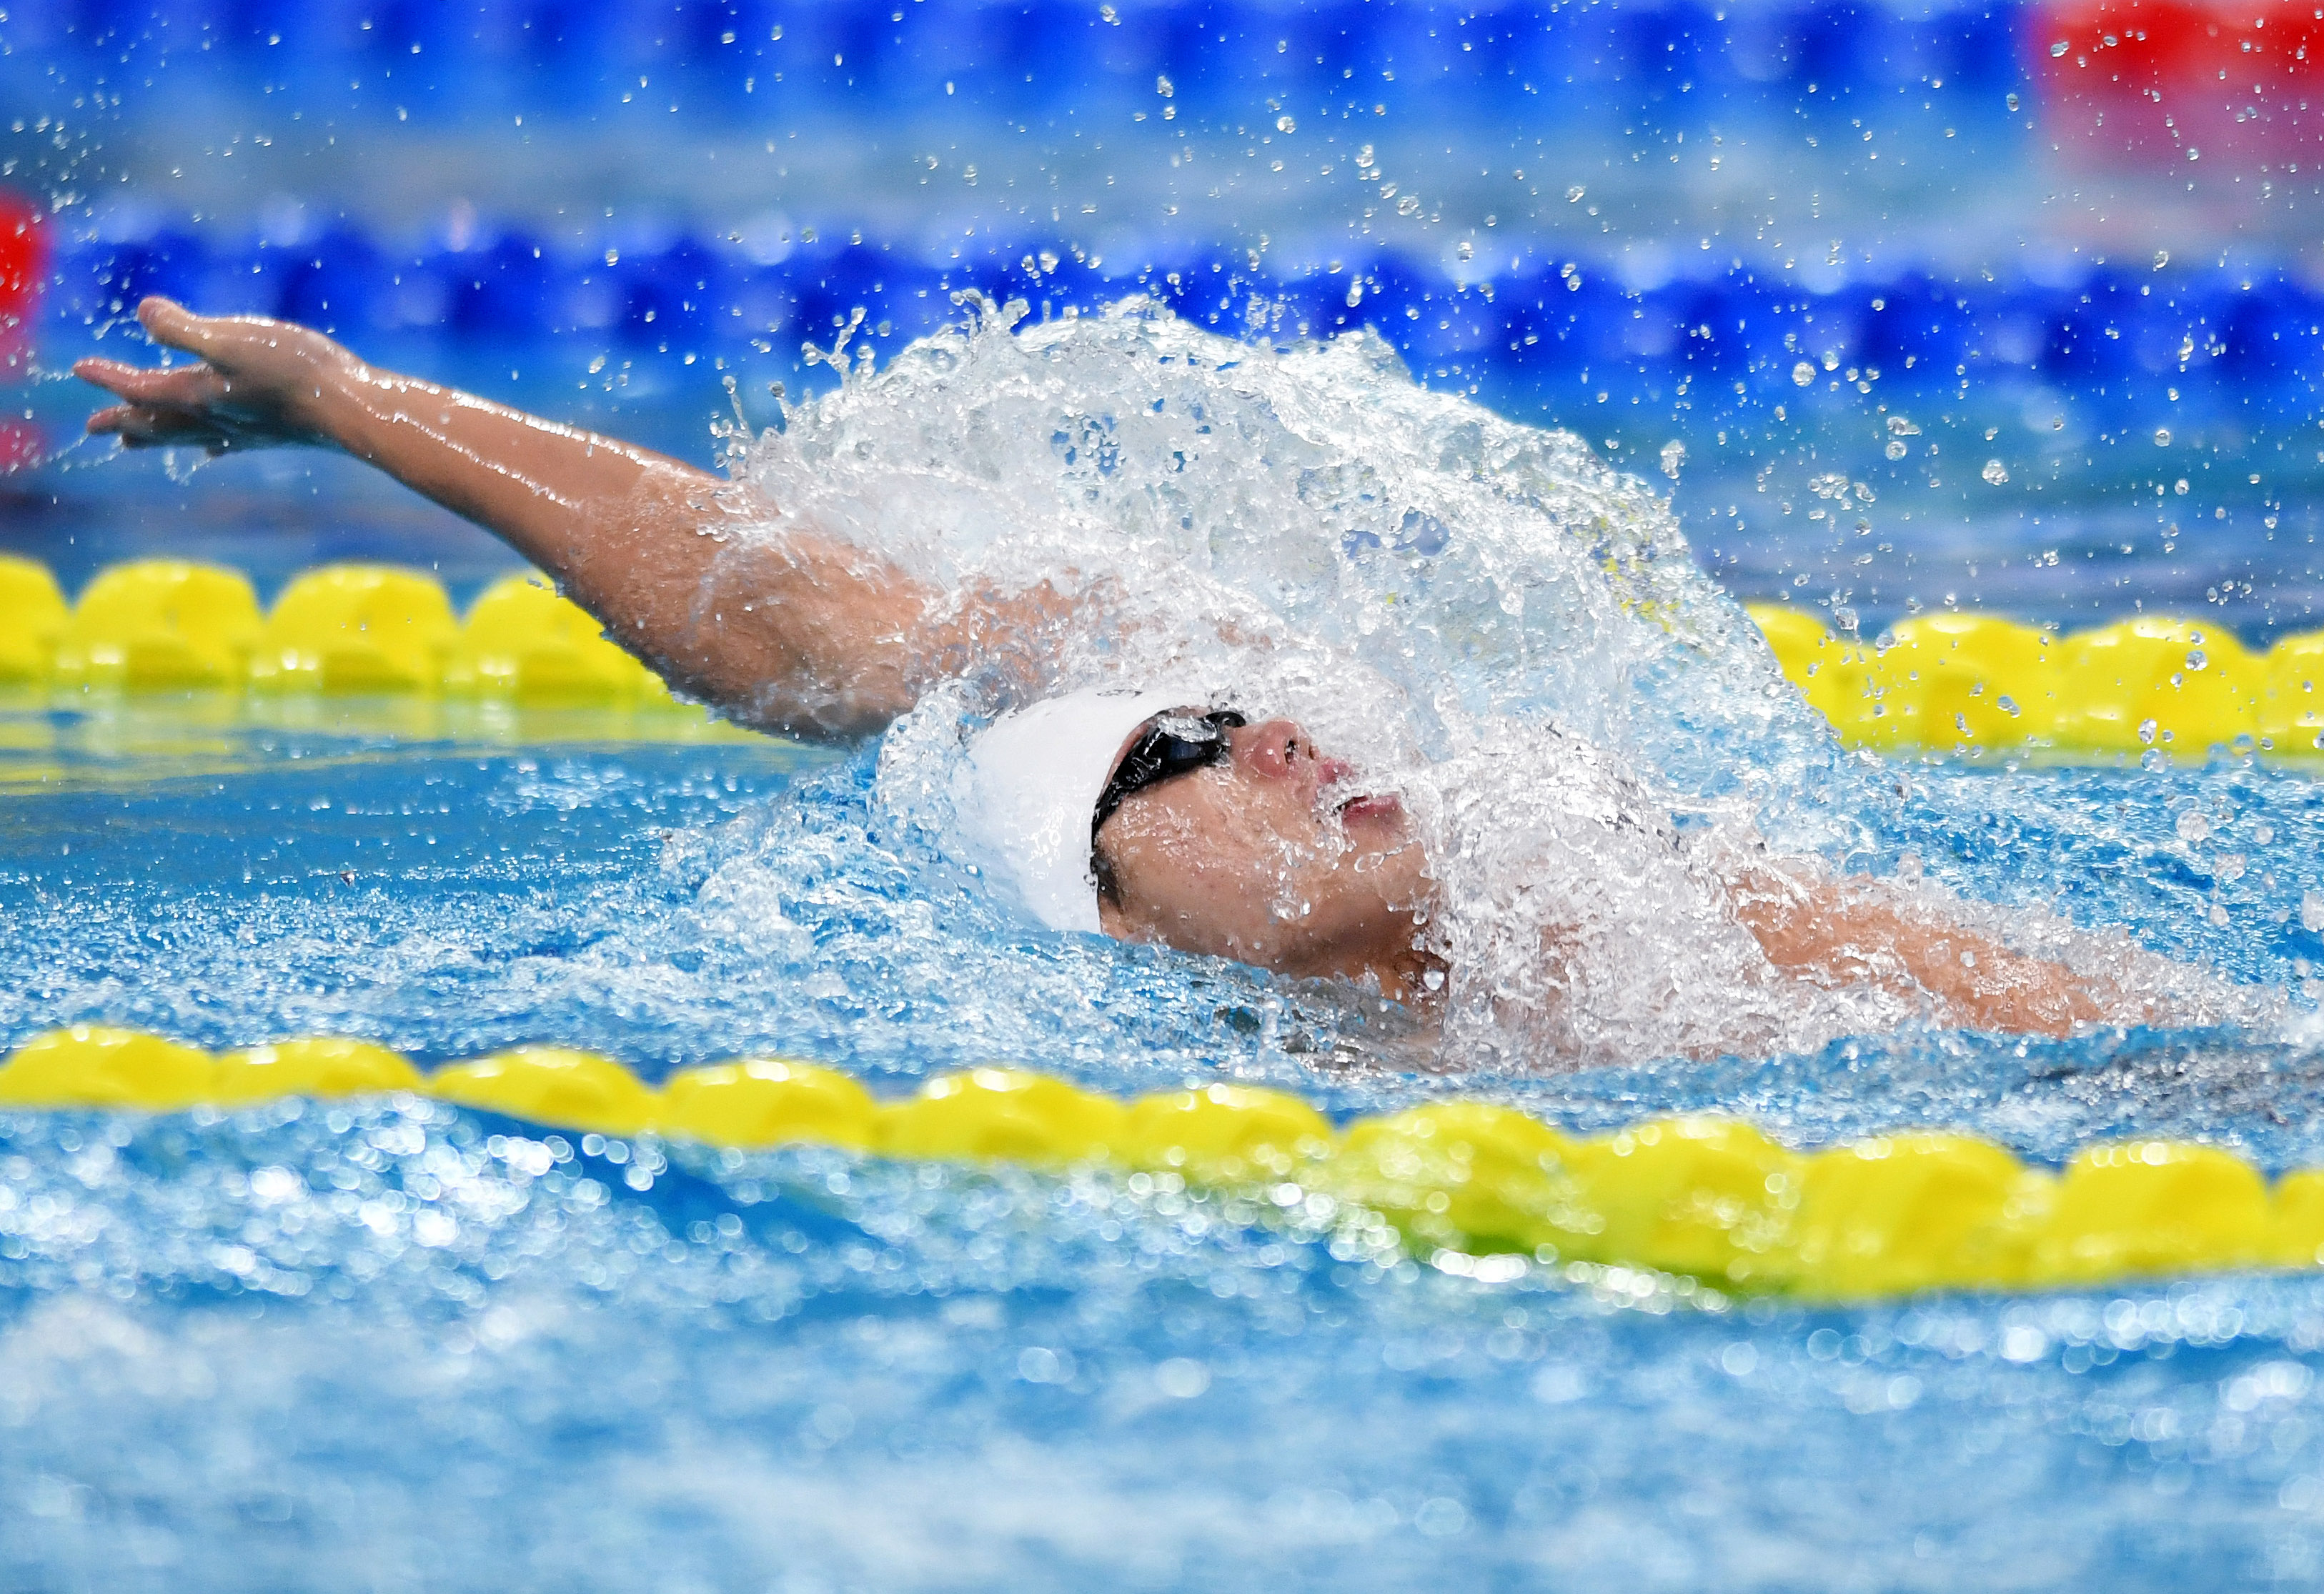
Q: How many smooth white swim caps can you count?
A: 1